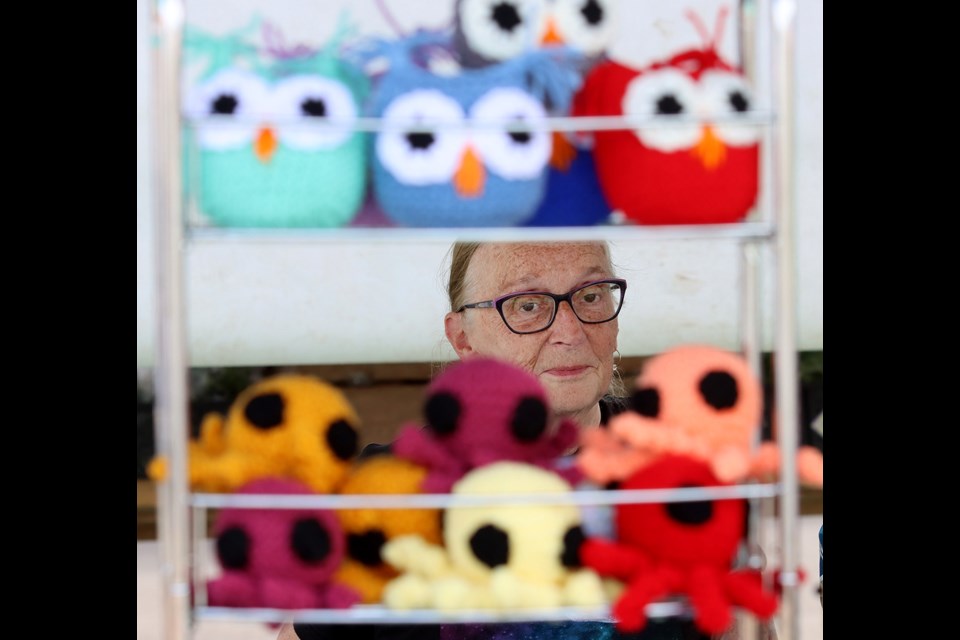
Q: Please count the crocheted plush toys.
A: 13